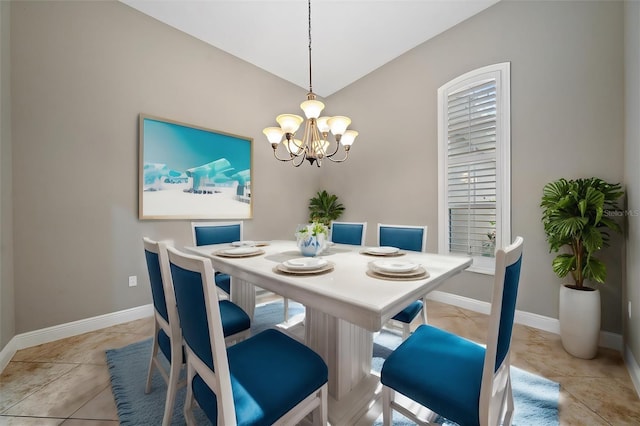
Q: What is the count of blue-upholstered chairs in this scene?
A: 6